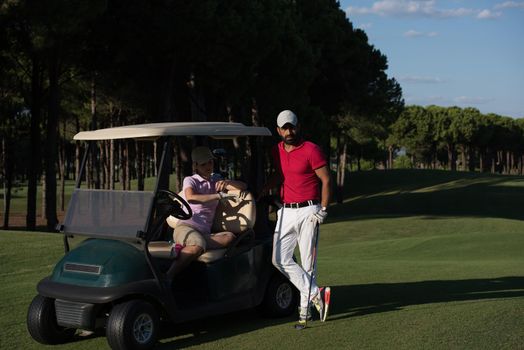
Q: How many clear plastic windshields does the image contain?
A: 1